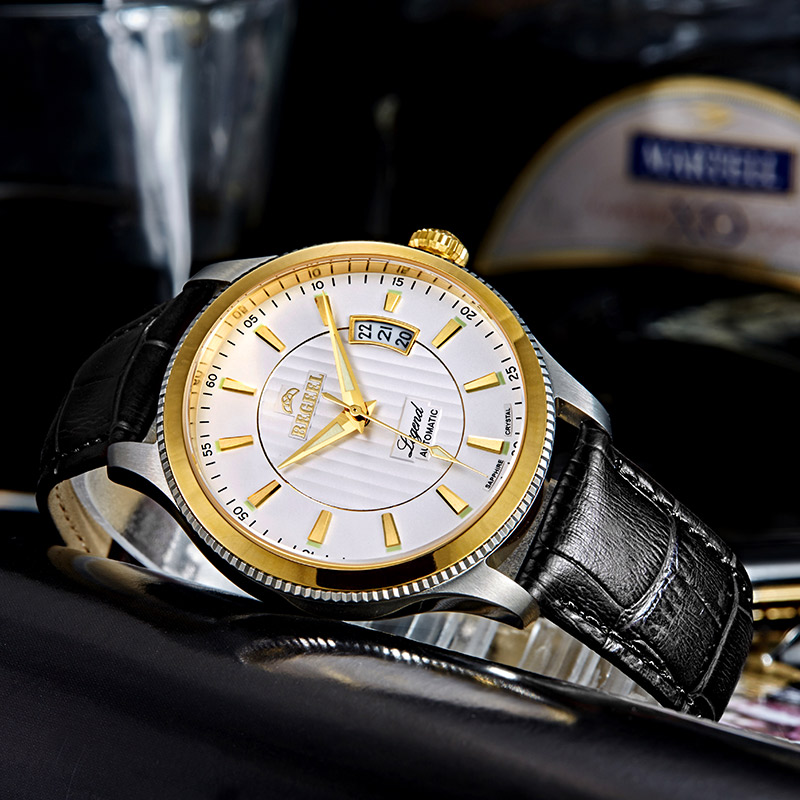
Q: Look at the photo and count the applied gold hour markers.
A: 12